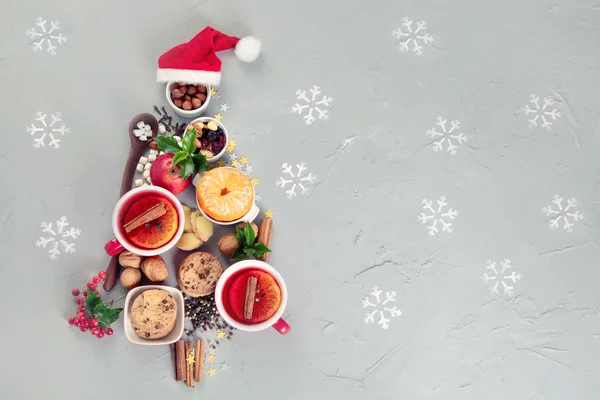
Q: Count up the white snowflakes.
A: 12